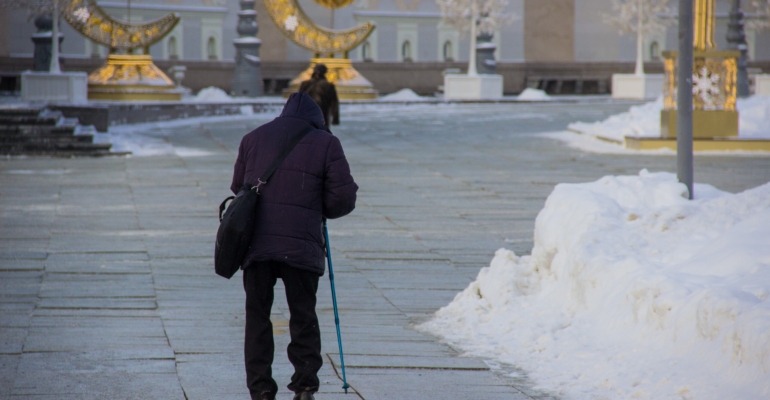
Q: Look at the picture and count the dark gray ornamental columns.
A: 4